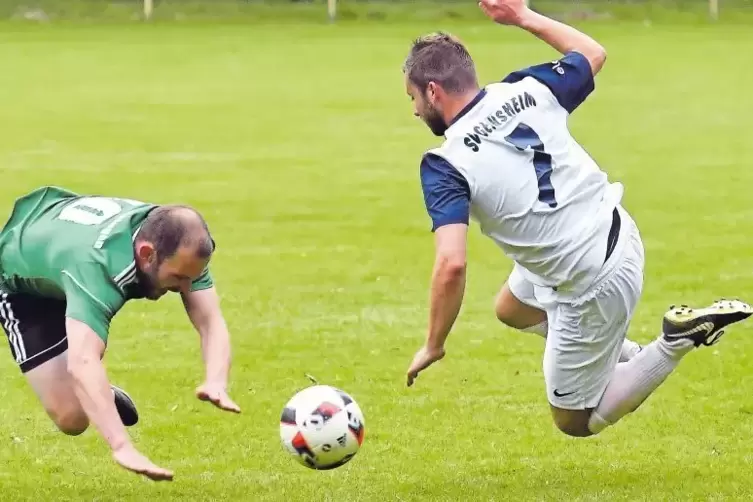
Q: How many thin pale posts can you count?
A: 3